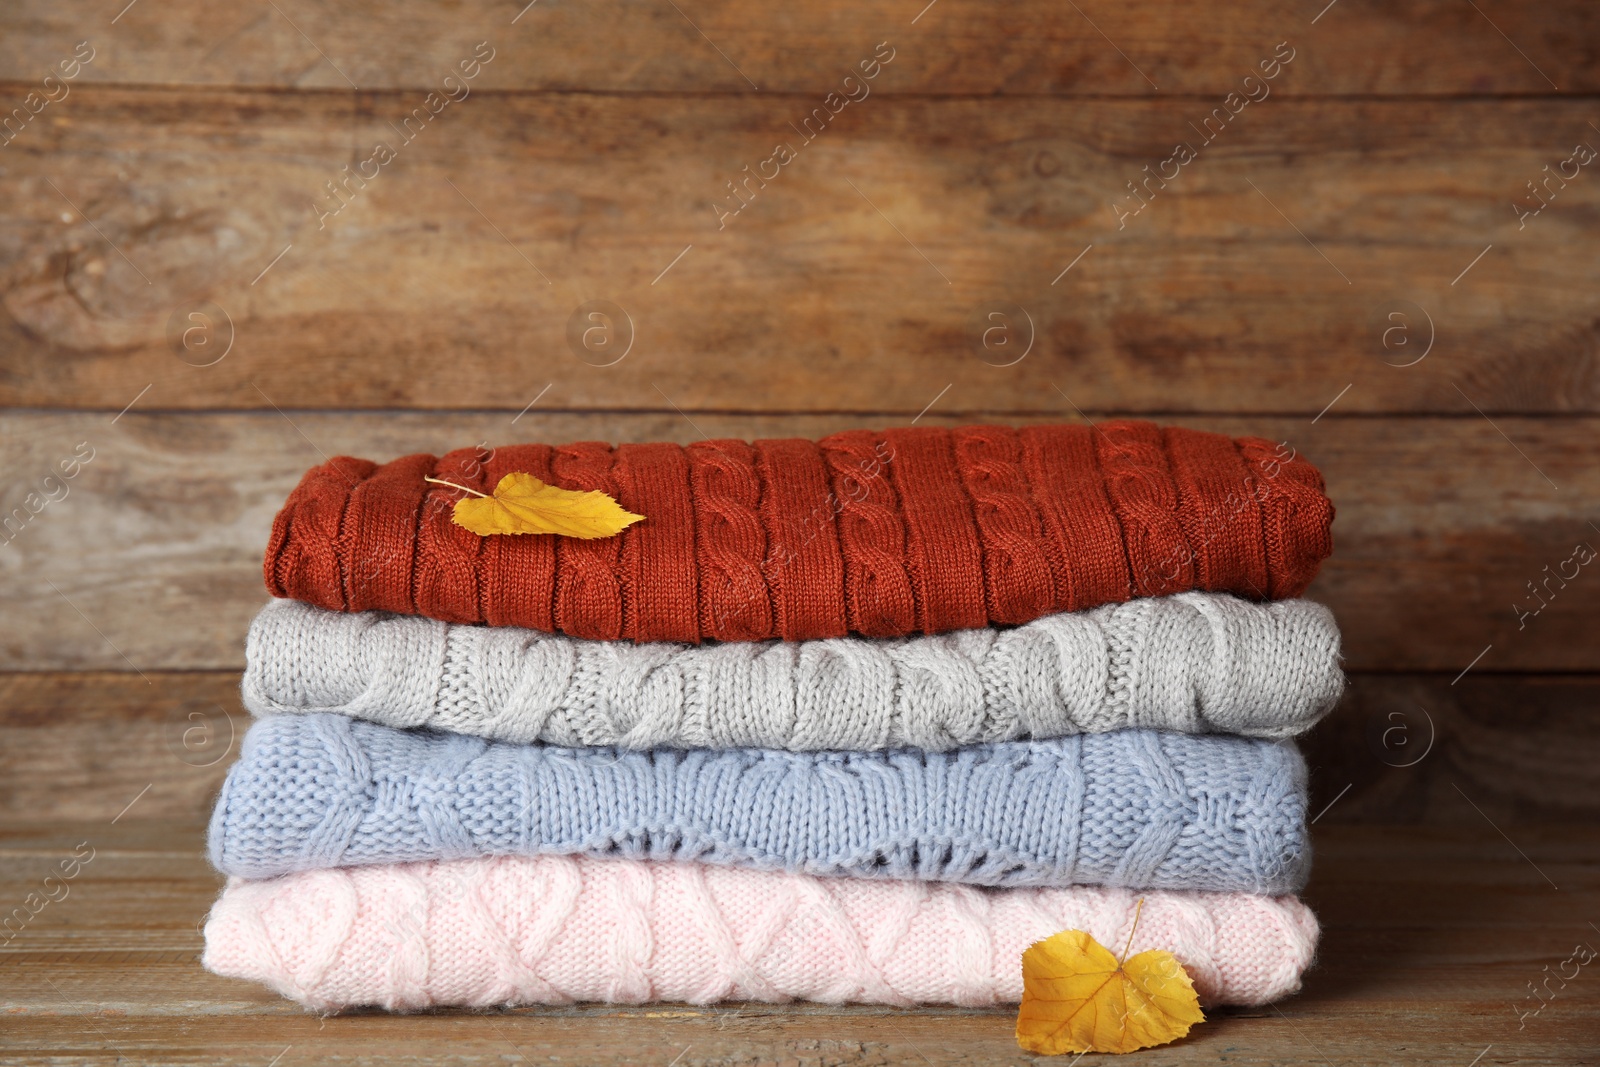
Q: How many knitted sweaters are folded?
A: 4